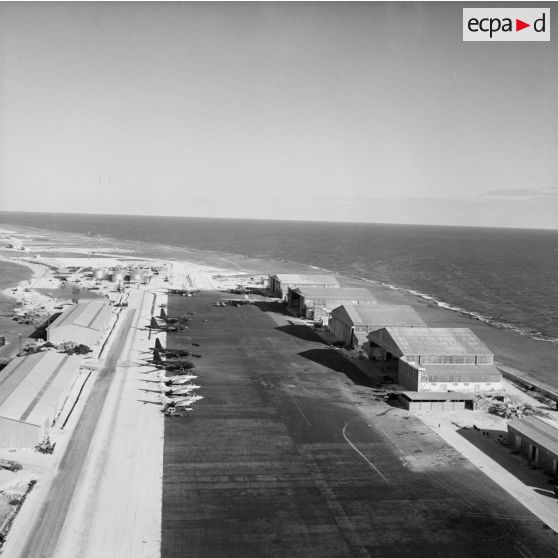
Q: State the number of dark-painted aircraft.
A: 4